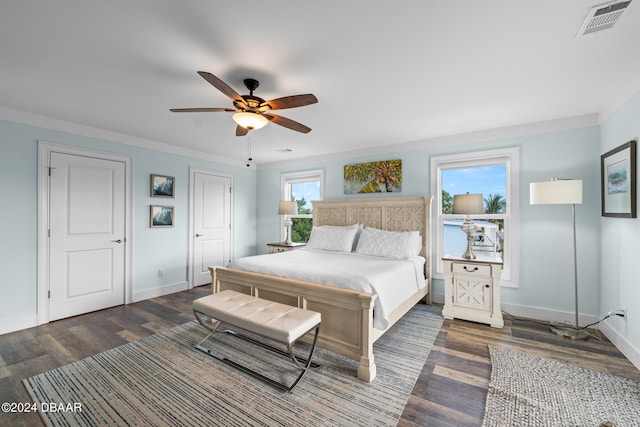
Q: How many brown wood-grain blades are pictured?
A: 5